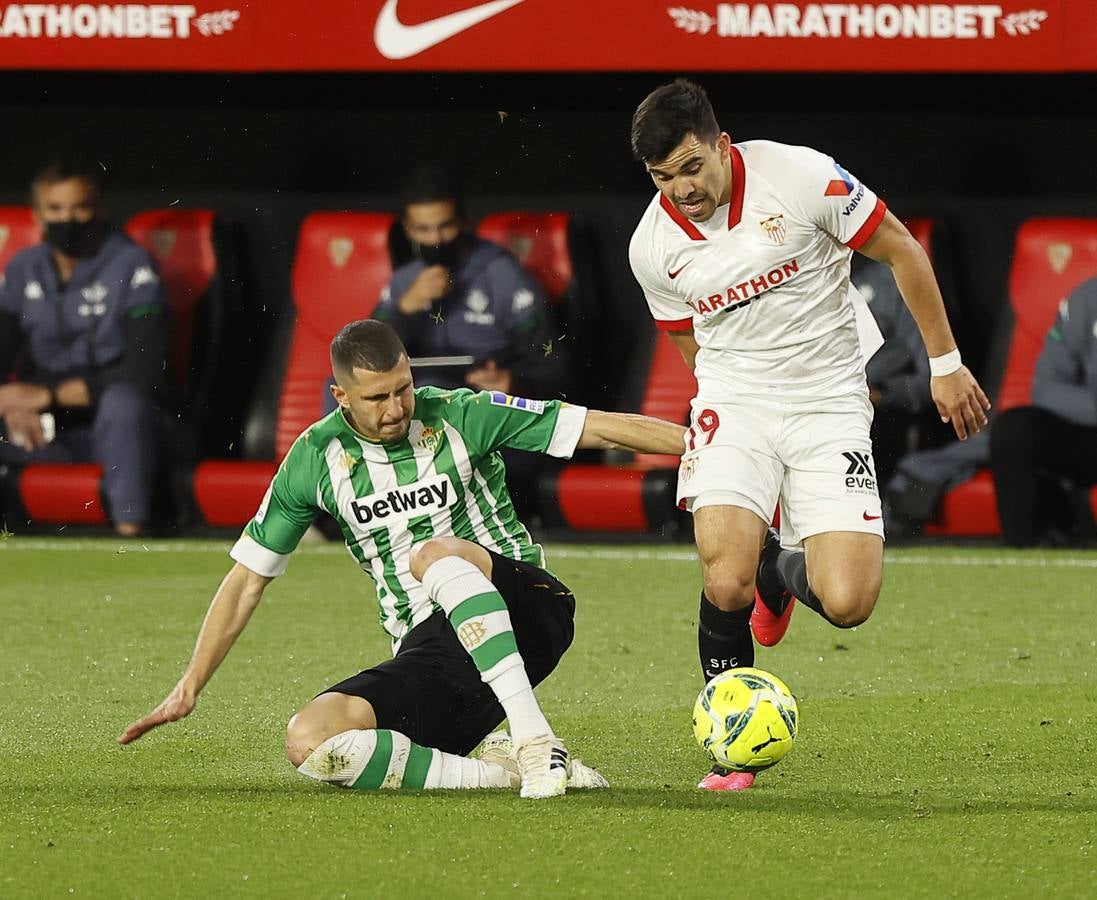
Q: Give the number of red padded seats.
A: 7